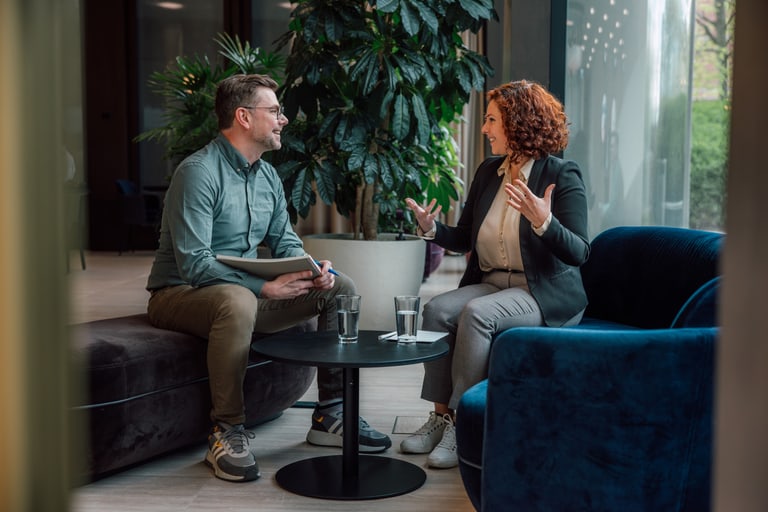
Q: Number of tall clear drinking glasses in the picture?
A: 2